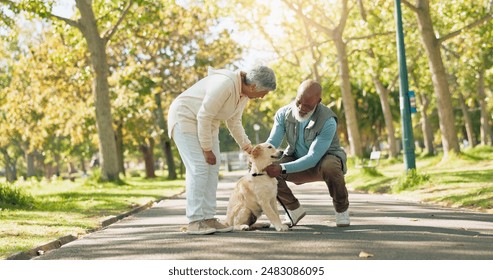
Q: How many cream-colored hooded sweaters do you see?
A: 1